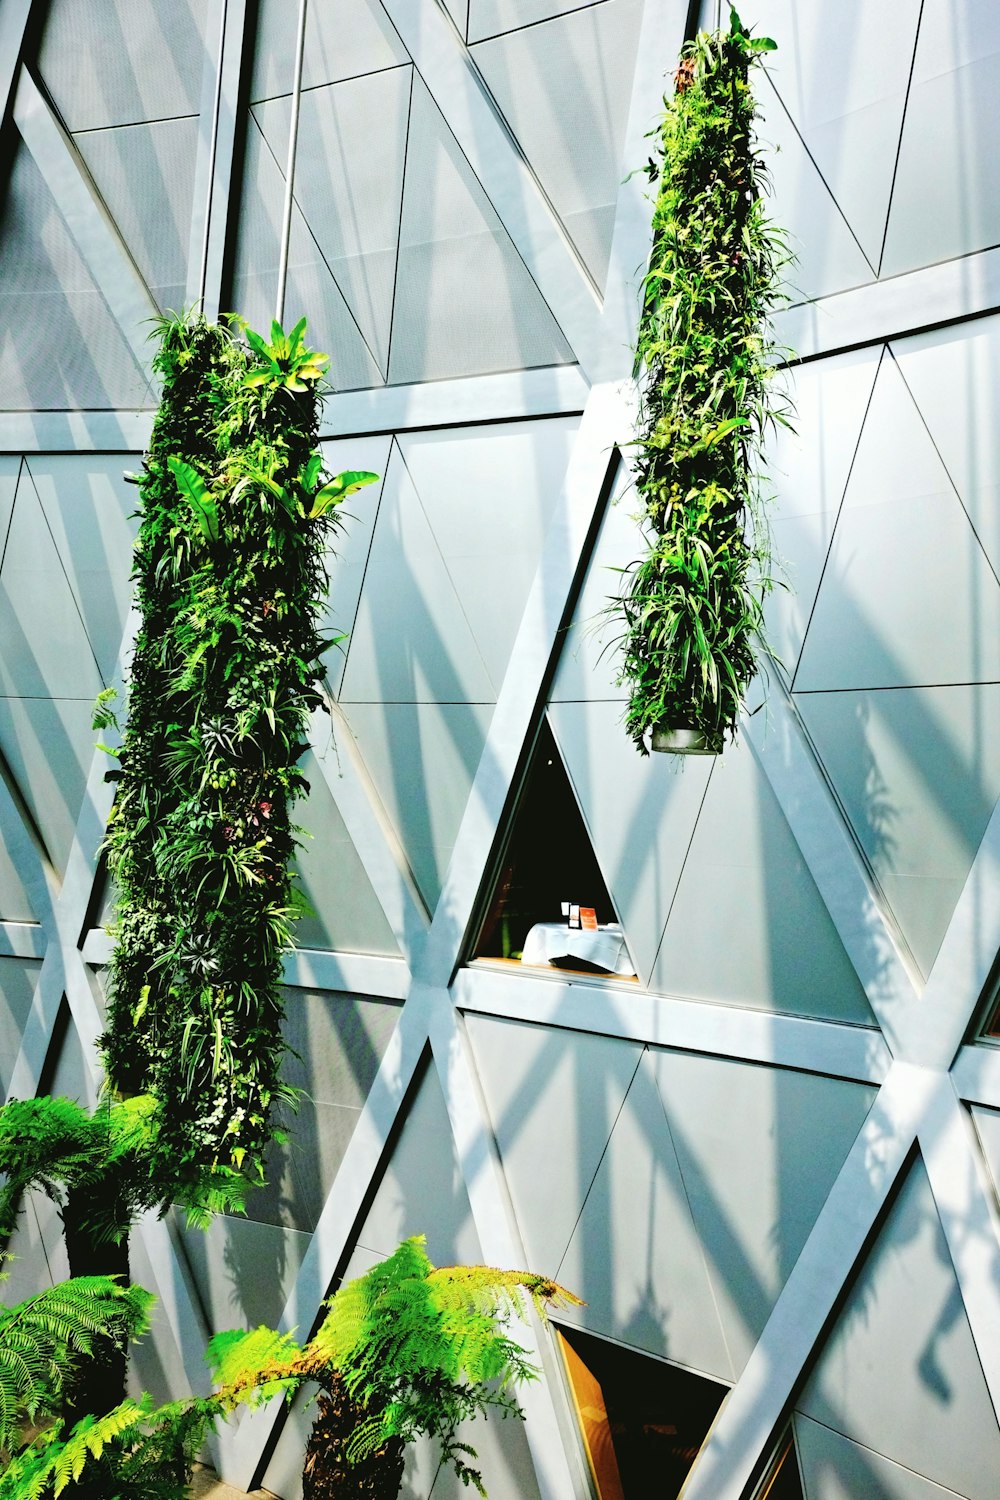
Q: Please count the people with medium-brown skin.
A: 0